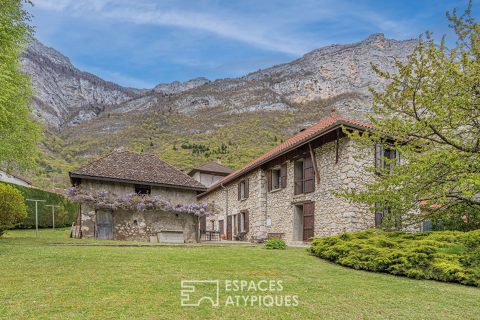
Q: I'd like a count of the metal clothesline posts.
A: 2